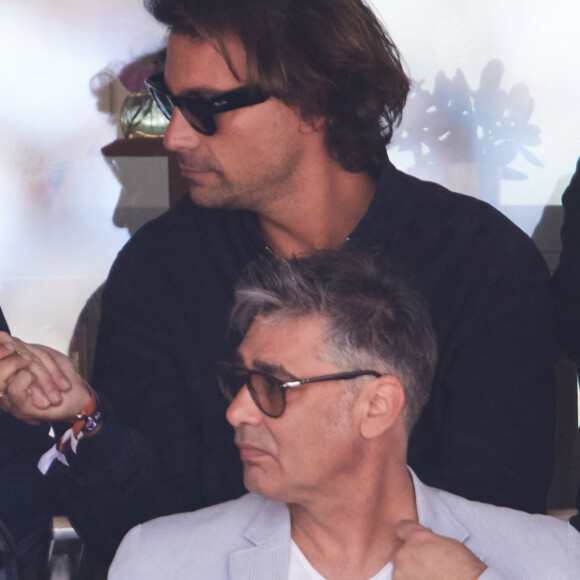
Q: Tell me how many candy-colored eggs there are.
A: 0